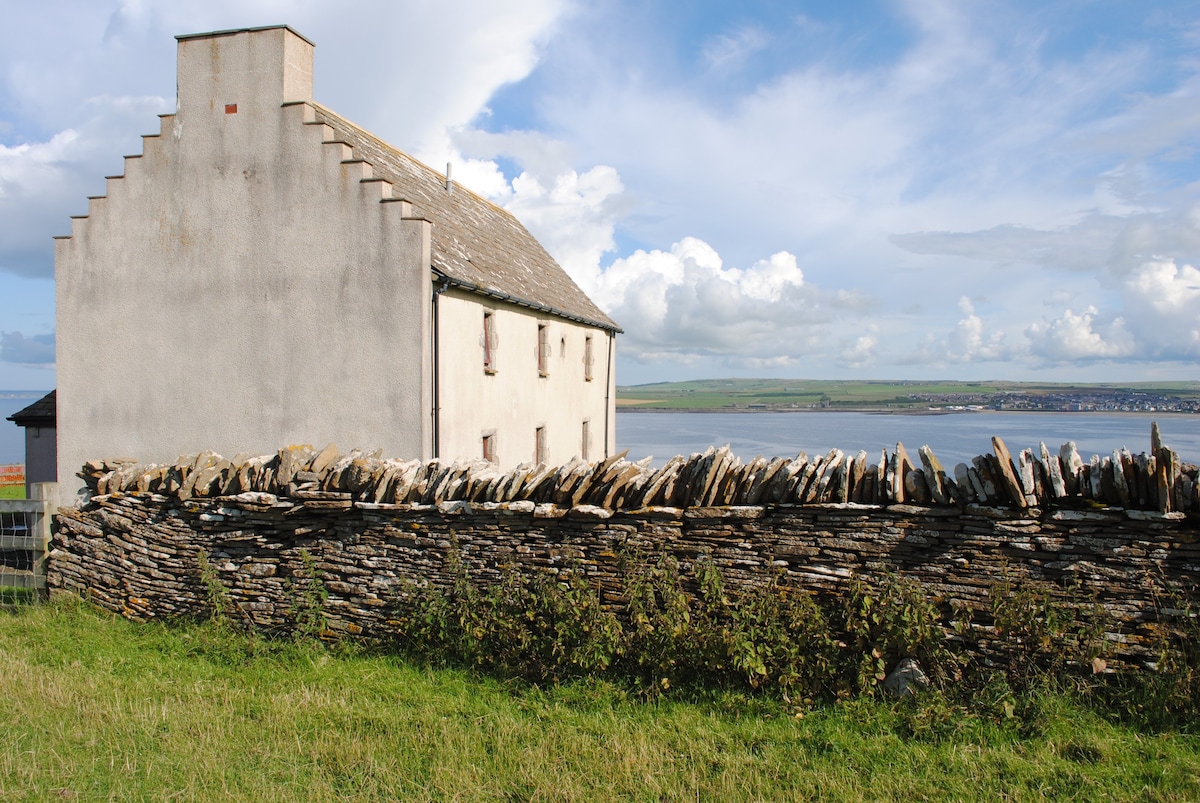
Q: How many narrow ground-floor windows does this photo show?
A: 3